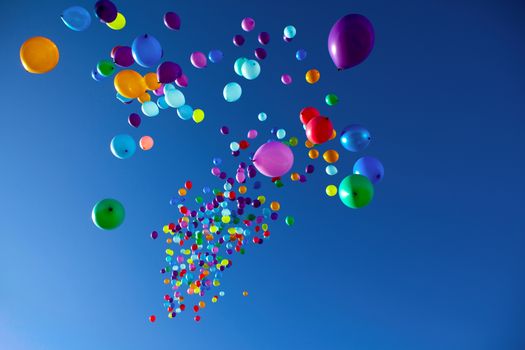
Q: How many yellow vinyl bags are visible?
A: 0